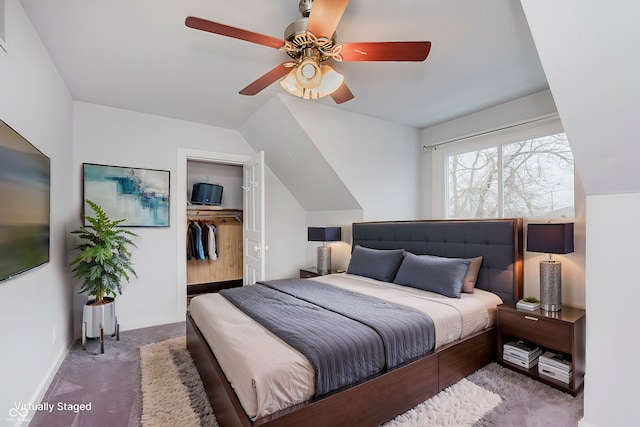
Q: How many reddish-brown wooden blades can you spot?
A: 5